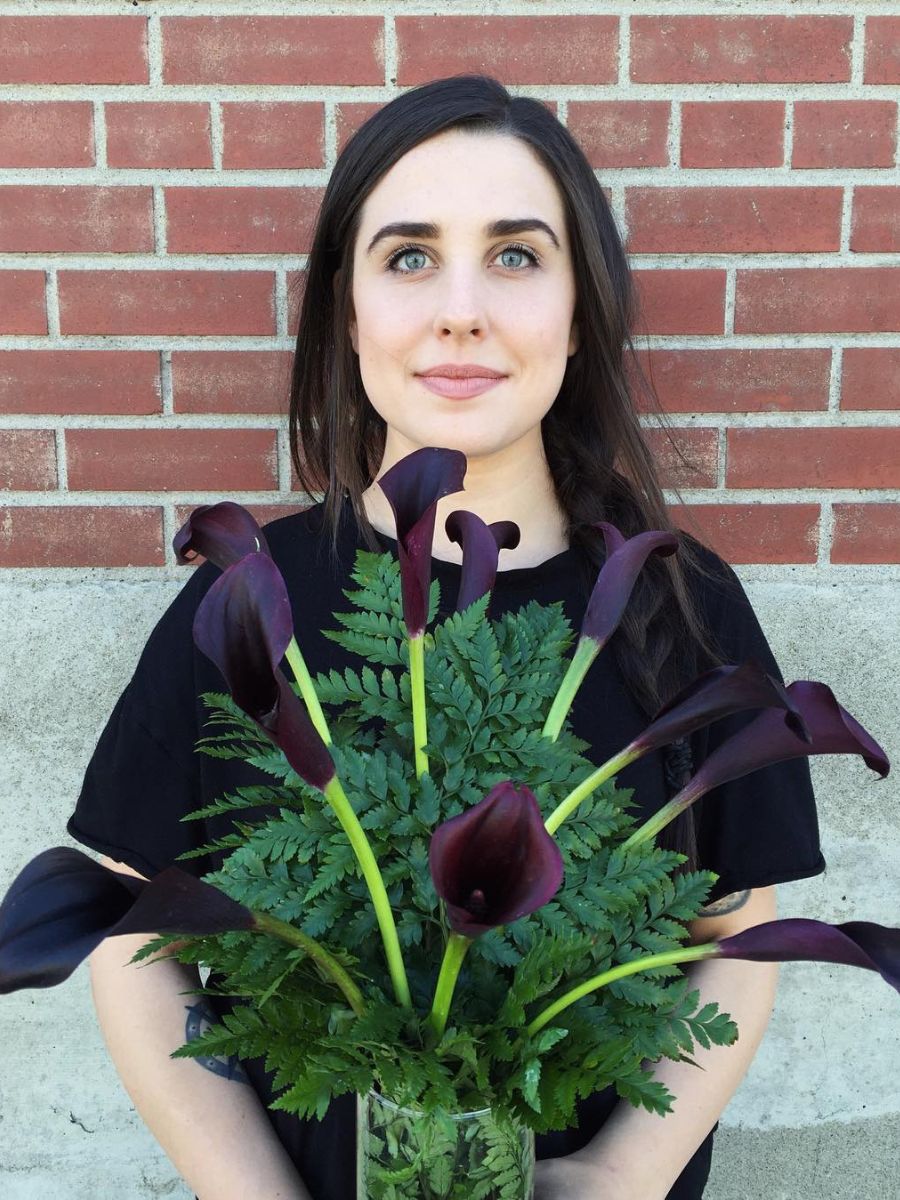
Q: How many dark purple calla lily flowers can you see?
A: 10